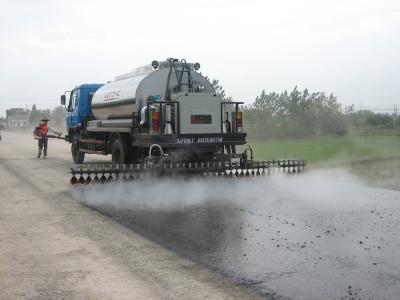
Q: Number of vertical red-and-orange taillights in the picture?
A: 2